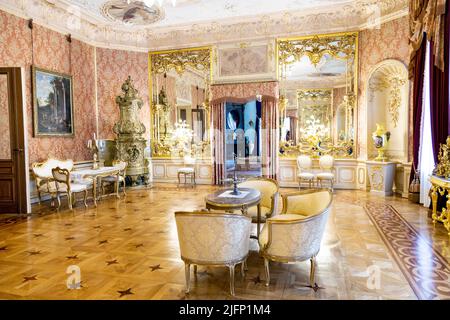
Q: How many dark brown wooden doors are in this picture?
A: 1